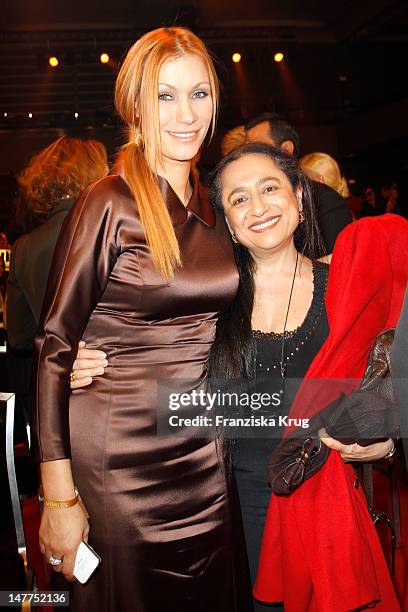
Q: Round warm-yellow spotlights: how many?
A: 4